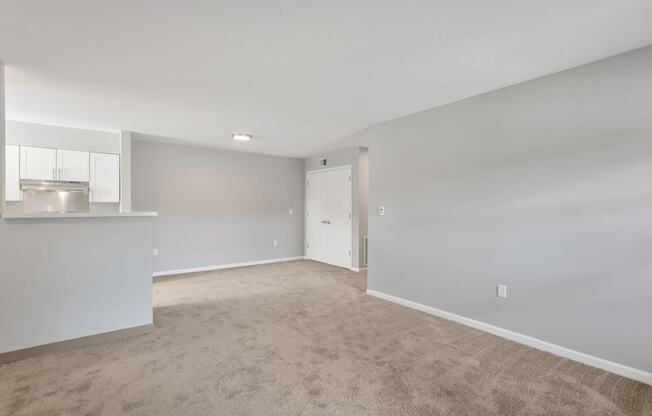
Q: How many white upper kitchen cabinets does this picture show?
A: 4